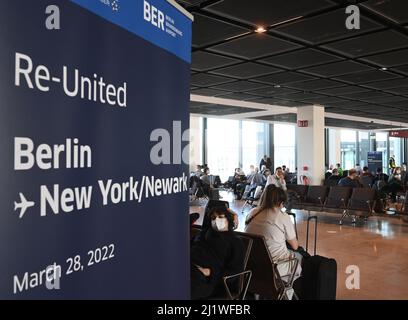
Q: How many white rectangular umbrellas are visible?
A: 0